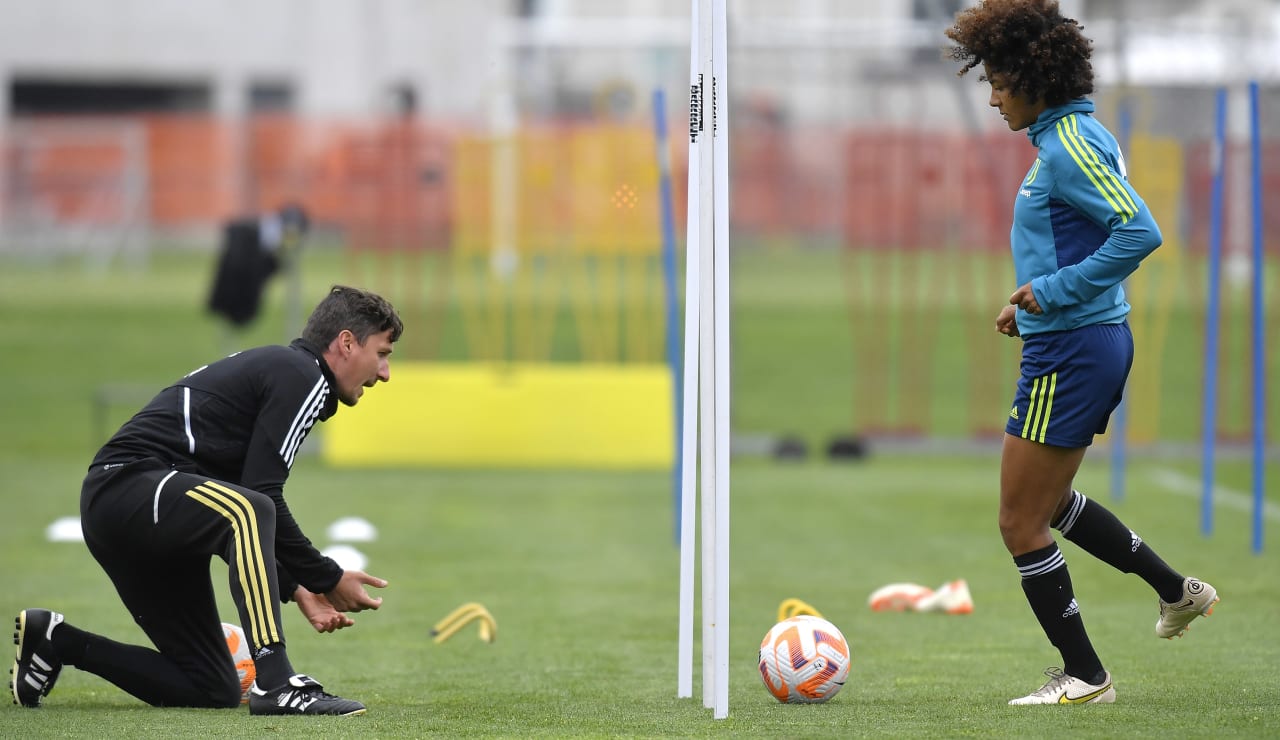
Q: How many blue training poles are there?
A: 4